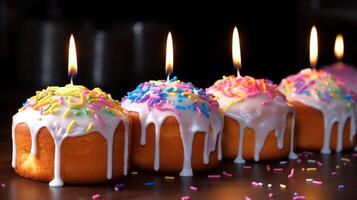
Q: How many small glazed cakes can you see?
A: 5